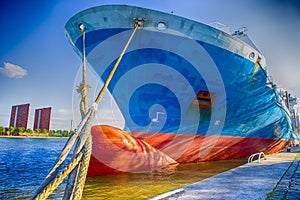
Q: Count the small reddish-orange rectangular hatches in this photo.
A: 1